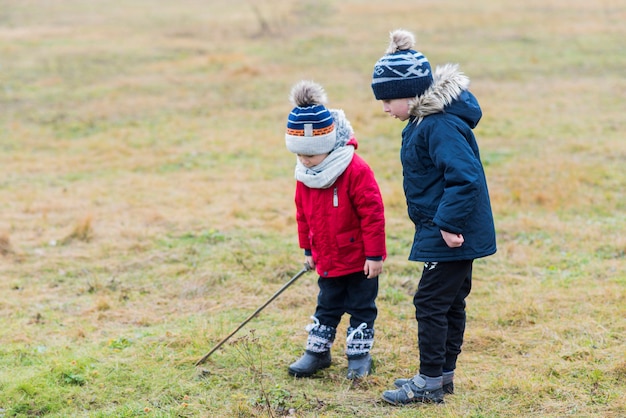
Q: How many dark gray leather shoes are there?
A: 2